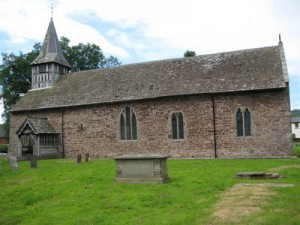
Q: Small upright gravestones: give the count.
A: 4